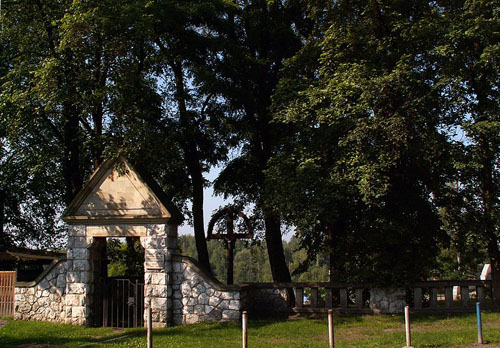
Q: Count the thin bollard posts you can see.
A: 5